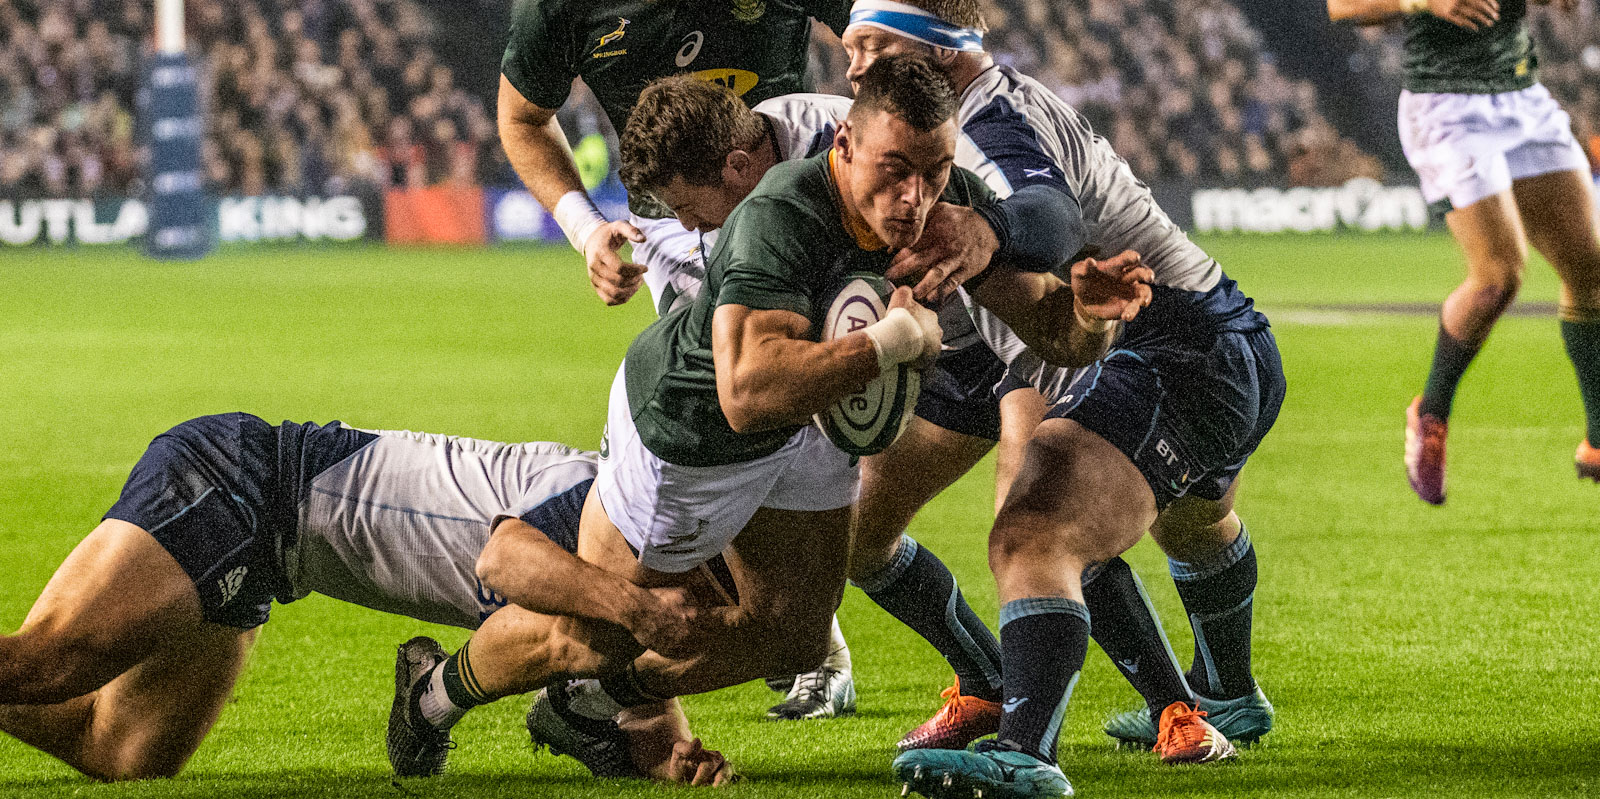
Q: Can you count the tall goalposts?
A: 1